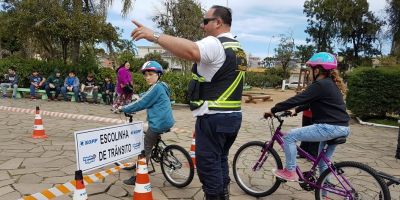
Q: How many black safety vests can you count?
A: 1